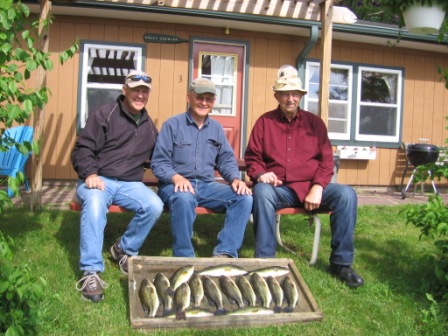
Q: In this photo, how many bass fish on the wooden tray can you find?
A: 15